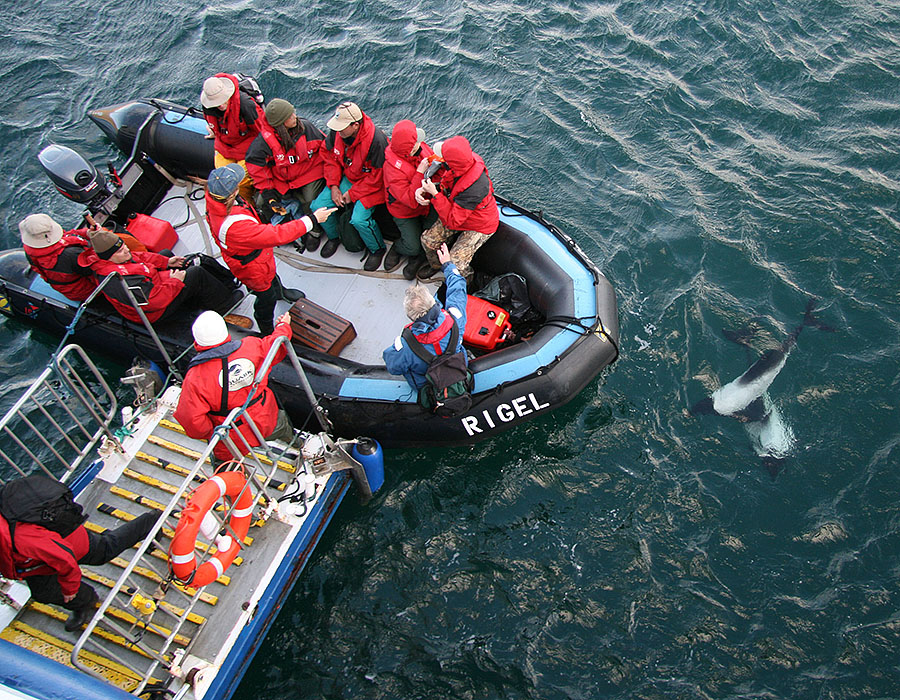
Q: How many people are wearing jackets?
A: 11